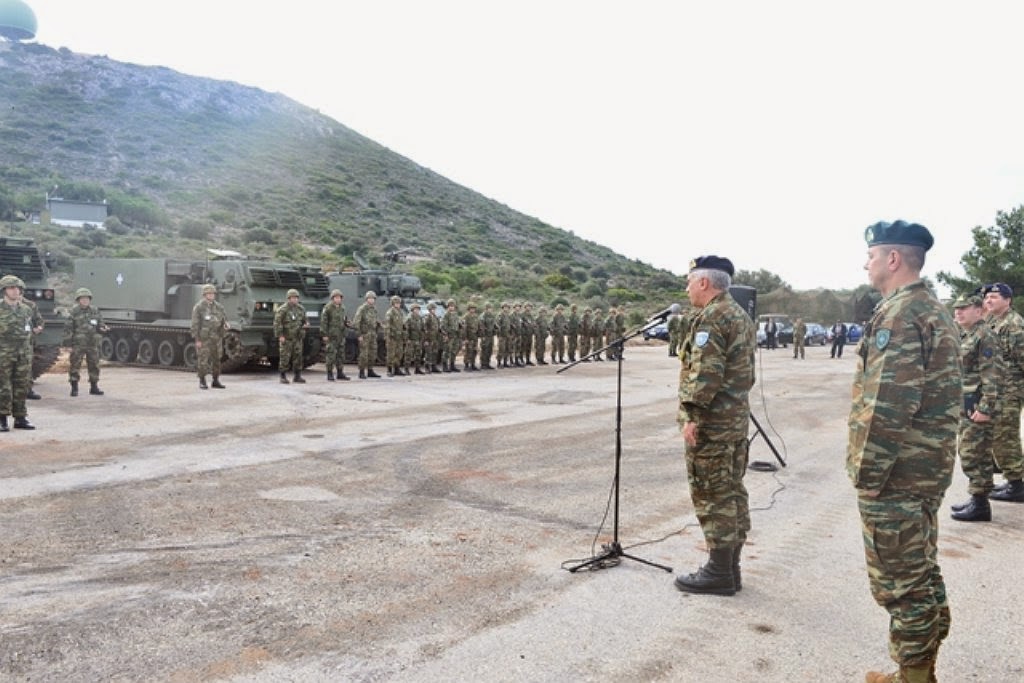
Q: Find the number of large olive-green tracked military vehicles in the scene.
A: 3